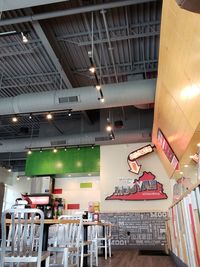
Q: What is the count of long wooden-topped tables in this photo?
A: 1